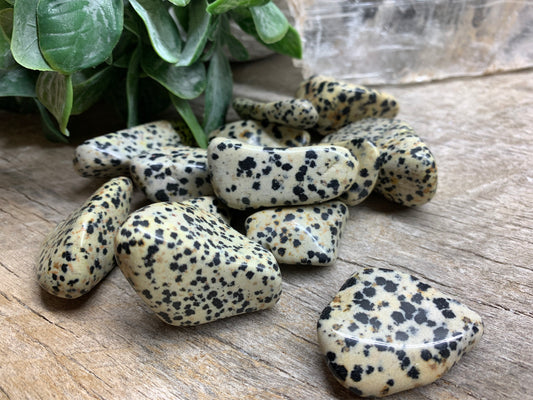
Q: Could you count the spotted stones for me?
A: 13